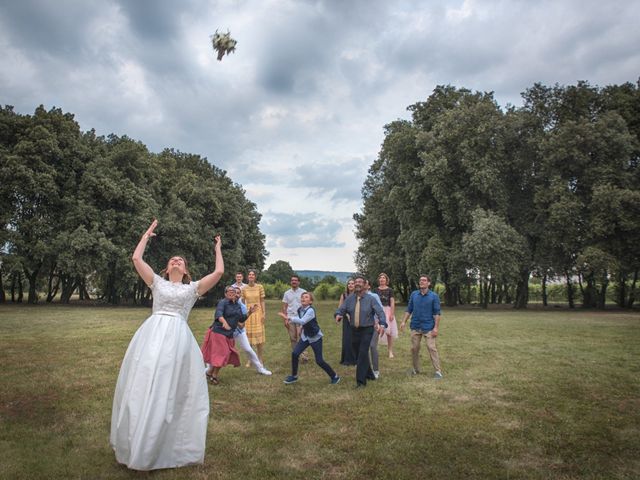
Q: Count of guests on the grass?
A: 11